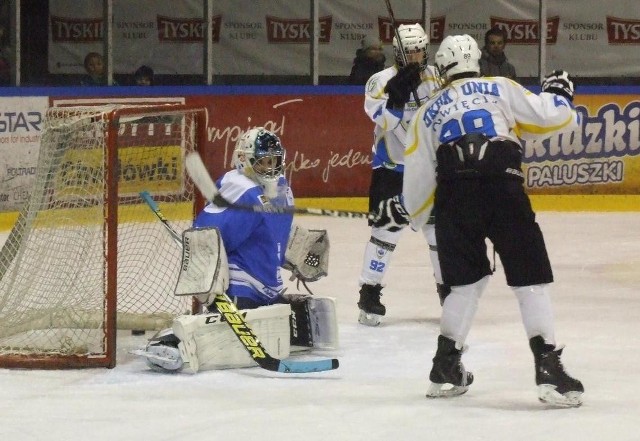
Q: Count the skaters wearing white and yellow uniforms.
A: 2